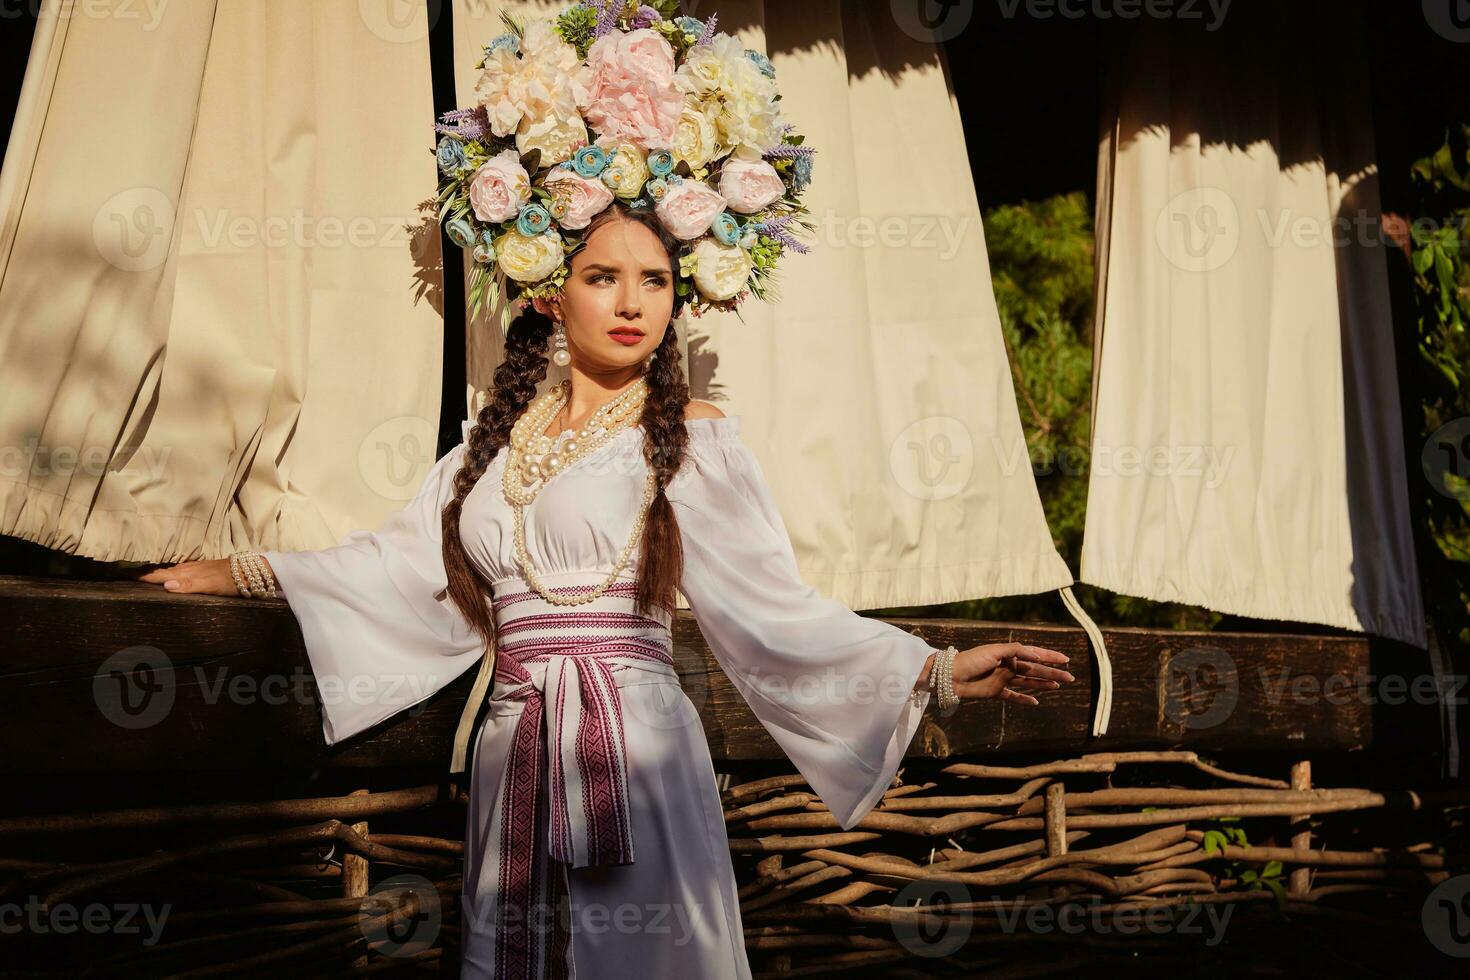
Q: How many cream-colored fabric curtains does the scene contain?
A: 3